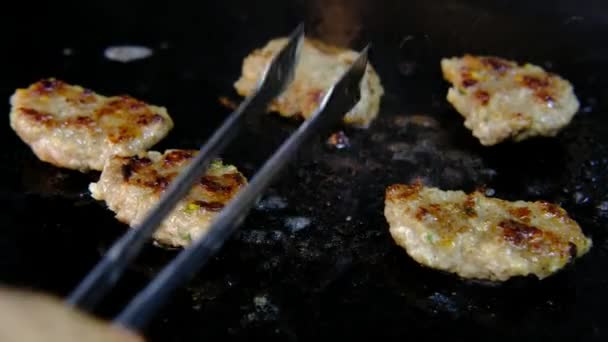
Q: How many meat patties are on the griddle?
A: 5